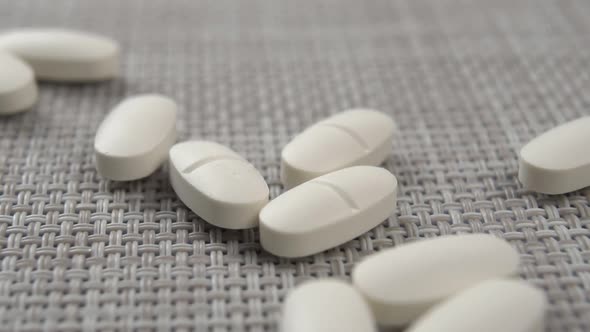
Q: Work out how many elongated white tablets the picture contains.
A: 10